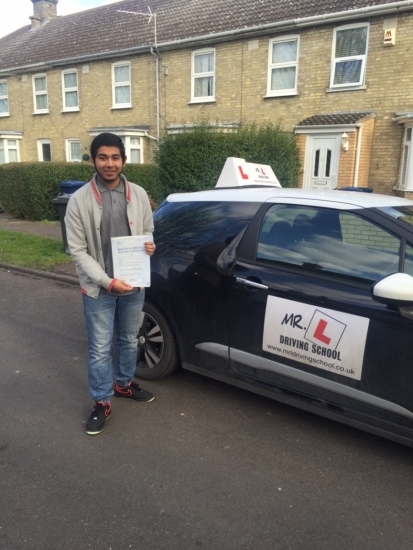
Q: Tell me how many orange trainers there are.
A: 0